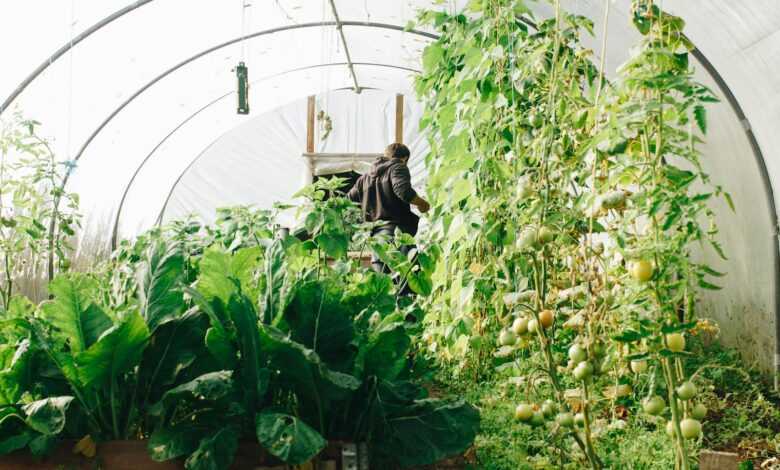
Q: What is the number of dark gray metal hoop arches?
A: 4